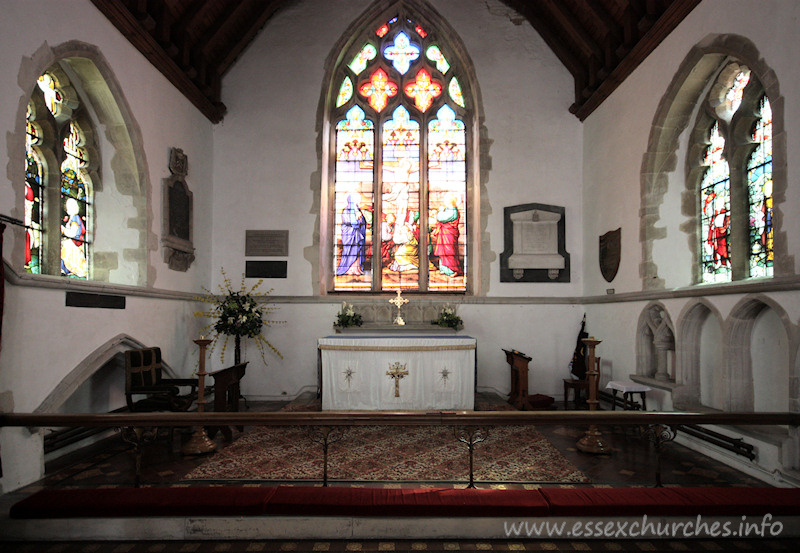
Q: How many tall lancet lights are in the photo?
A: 7